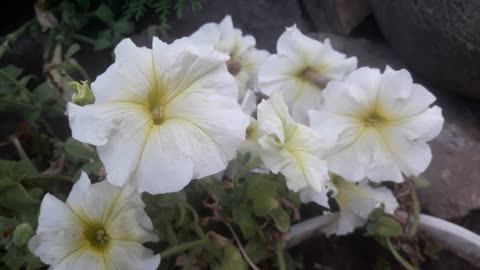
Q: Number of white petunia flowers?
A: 7